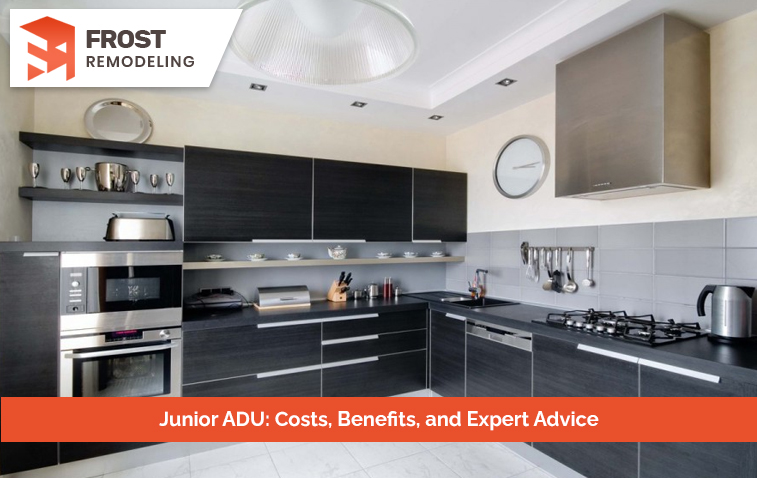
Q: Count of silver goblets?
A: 6